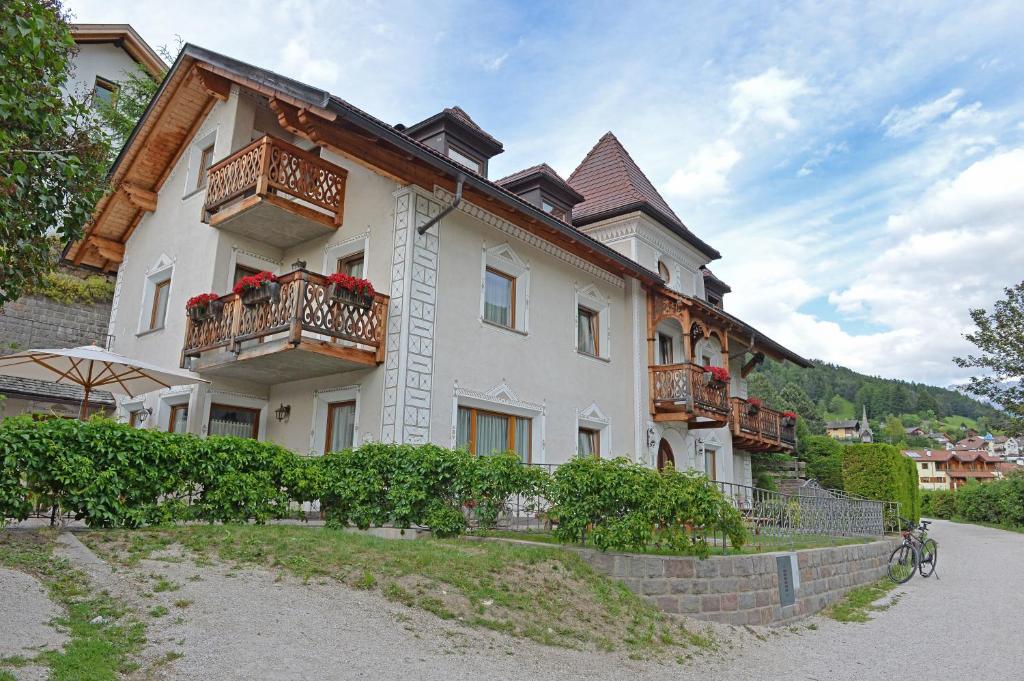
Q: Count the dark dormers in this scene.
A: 3